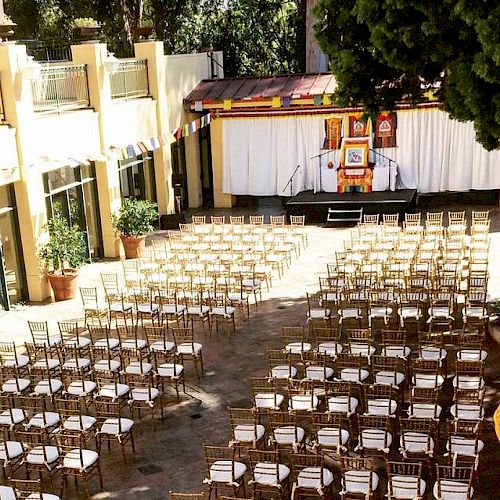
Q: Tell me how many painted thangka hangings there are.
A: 3